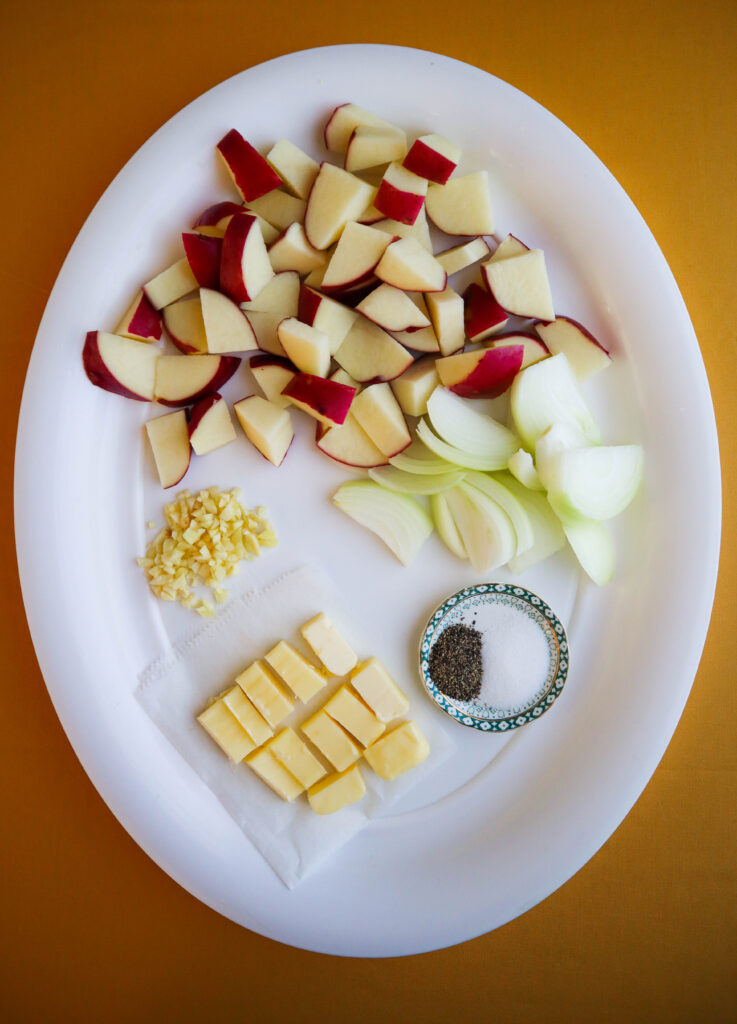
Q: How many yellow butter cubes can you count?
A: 12